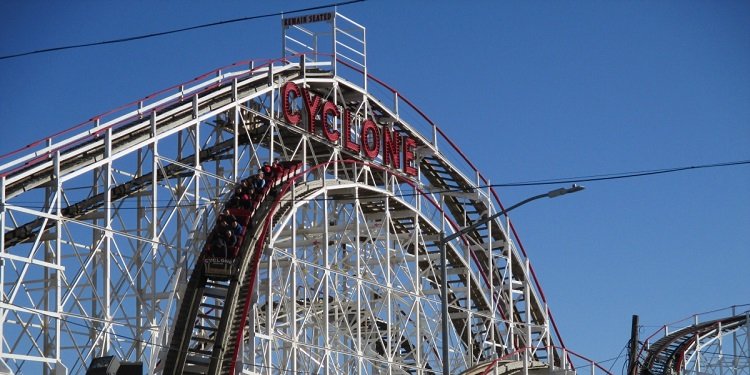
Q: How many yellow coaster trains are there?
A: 0